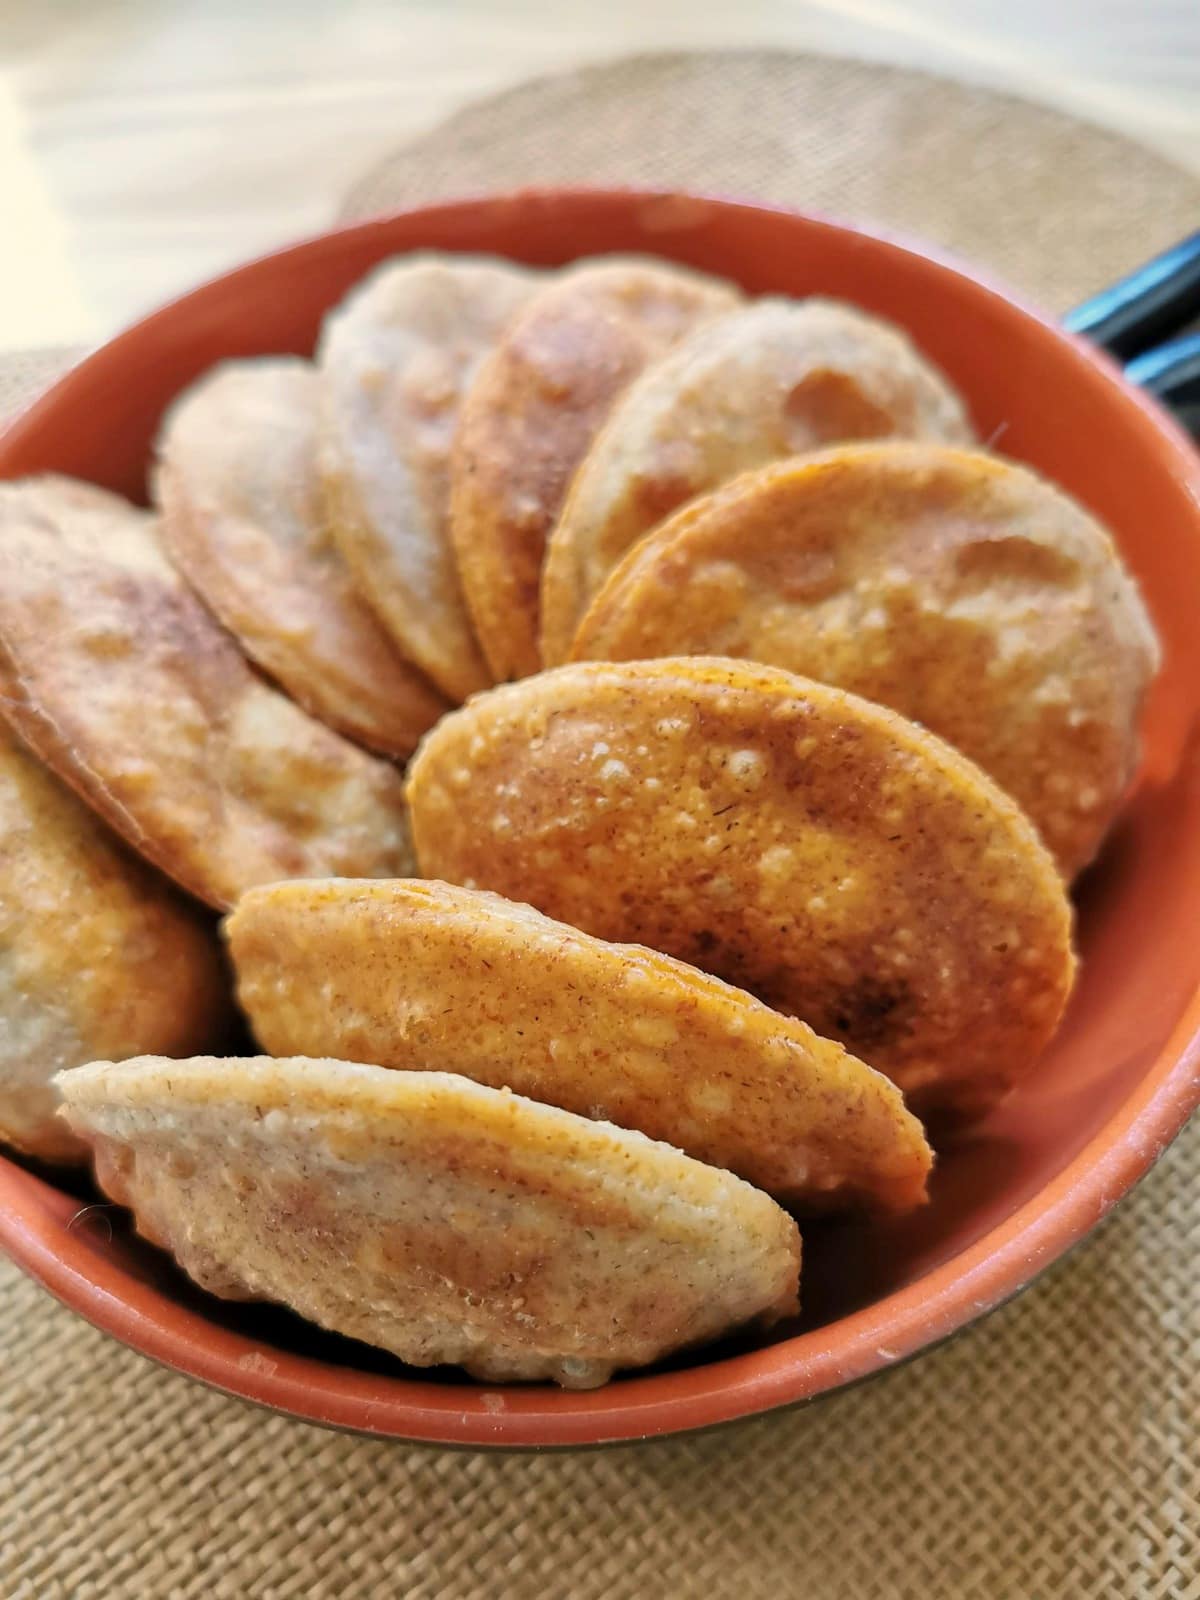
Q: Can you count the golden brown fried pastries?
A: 10